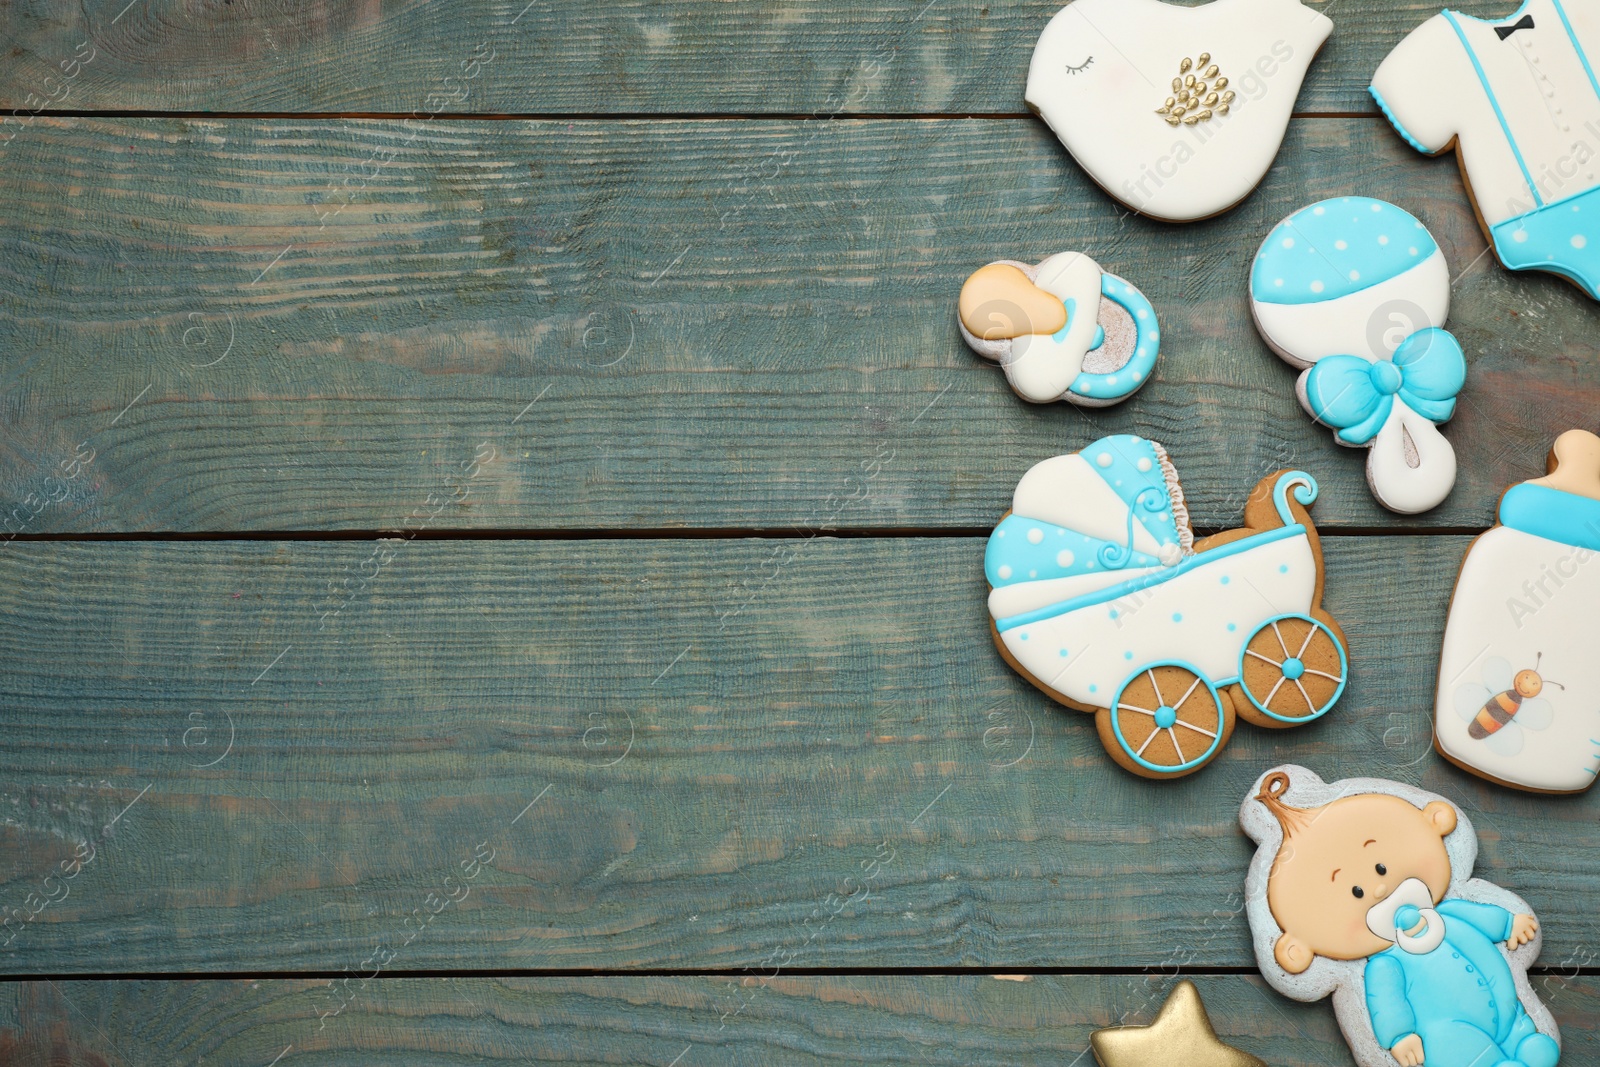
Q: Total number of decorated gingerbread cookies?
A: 8